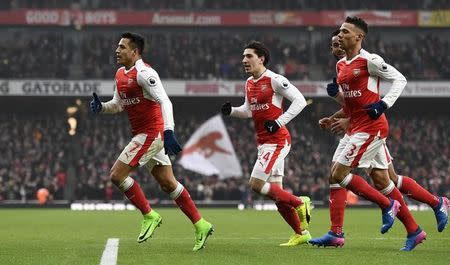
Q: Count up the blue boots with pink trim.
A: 4